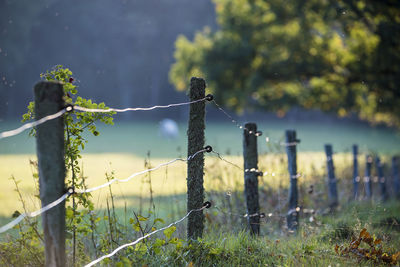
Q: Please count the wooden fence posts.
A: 9